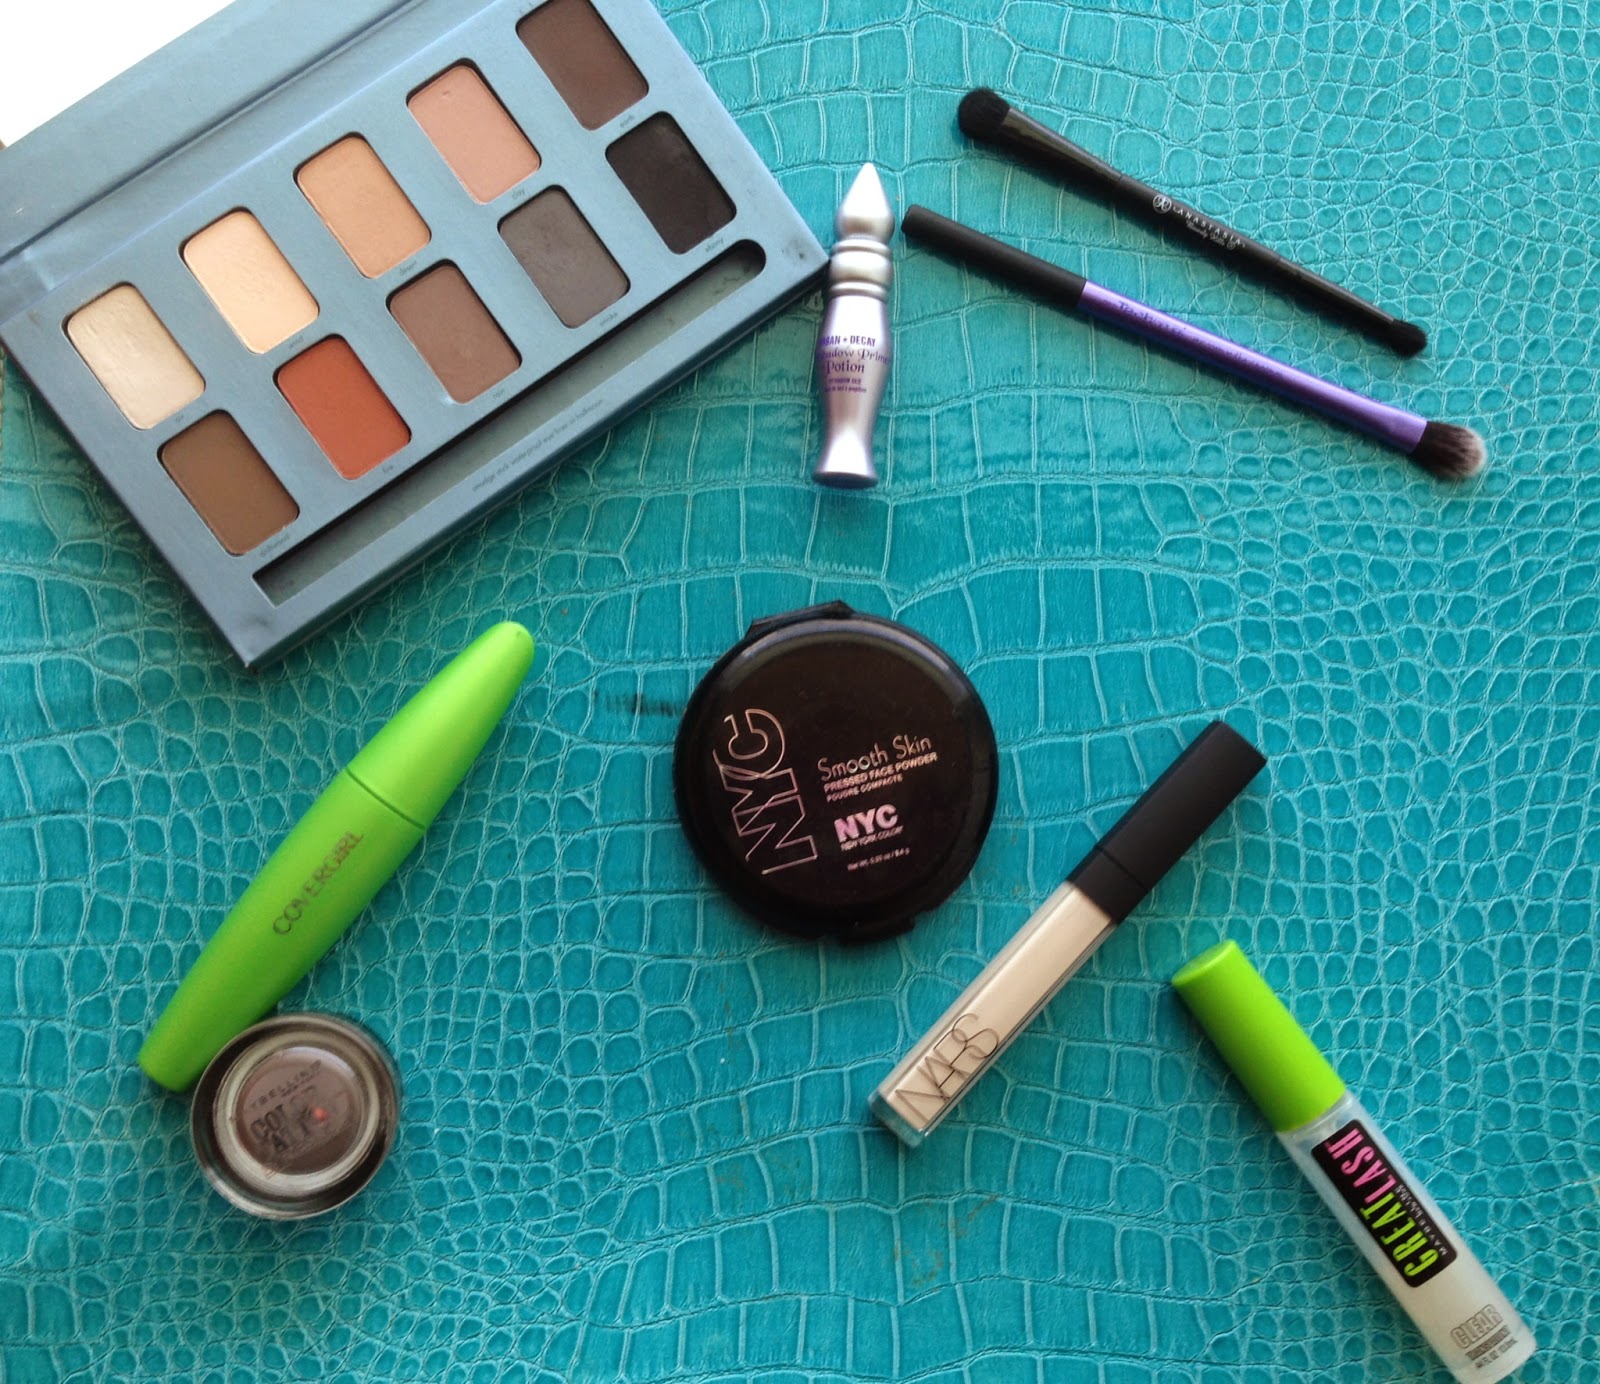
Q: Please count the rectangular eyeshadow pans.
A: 10